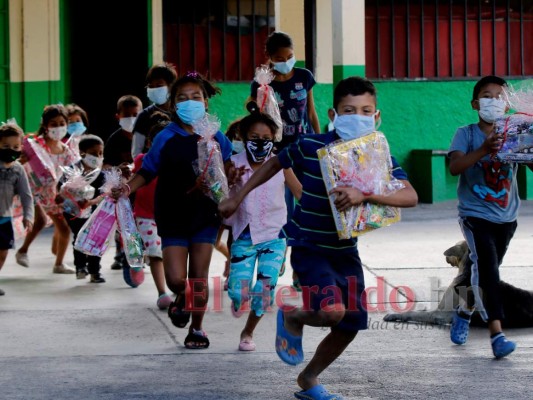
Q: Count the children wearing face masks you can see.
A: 12